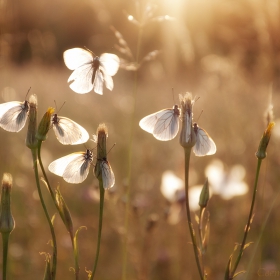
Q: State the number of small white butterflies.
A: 7